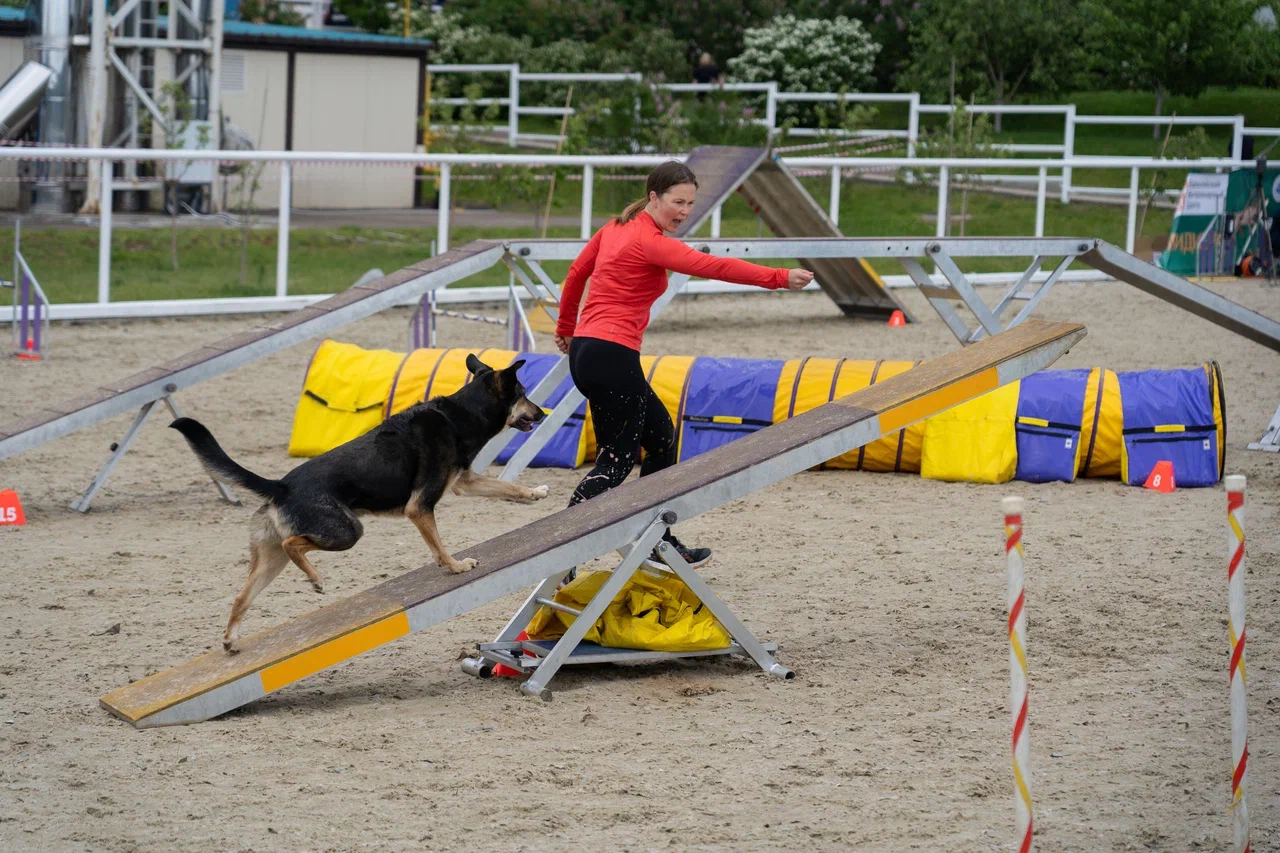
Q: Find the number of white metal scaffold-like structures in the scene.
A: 1